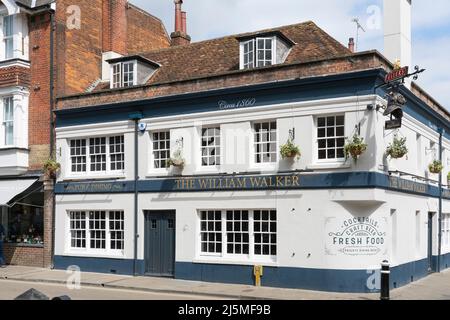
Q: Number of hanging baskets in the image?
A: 6